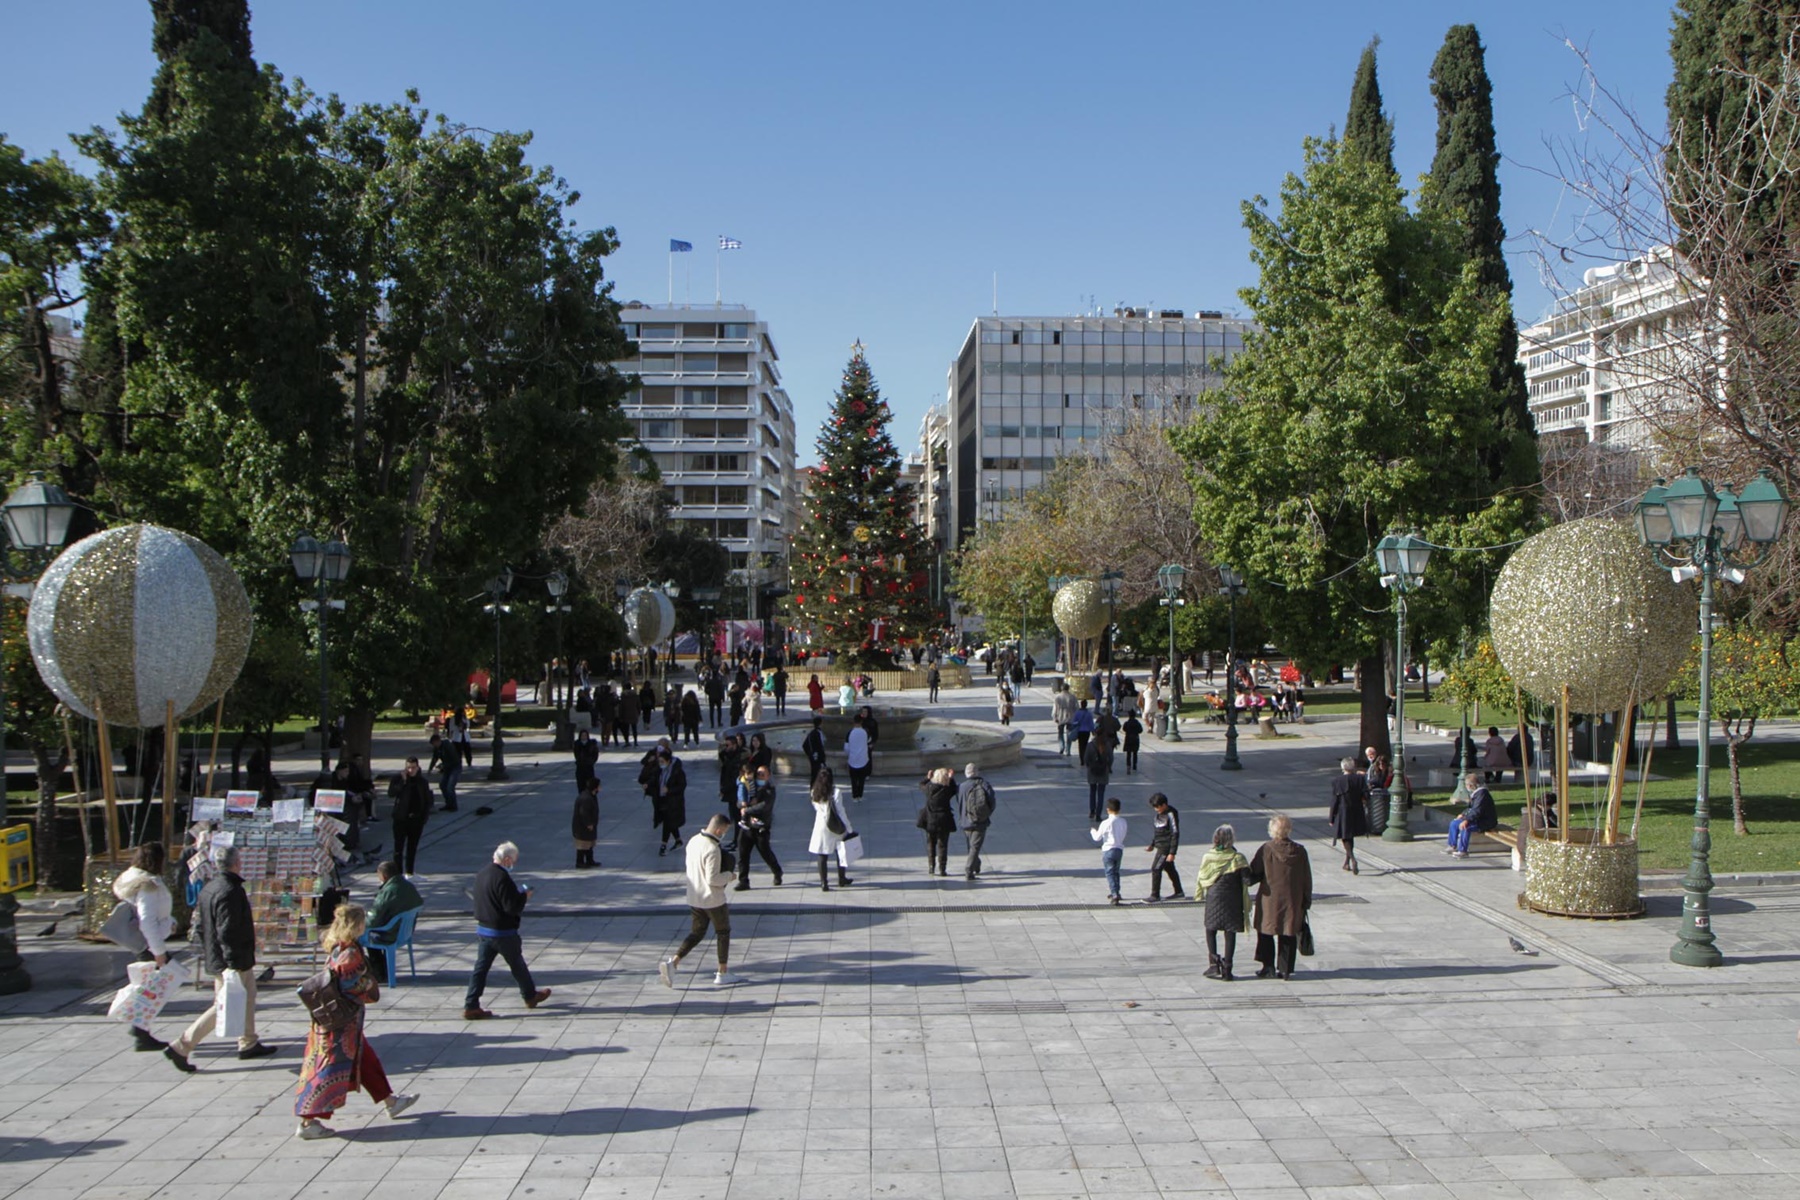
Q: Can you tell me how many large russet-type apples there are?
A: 0